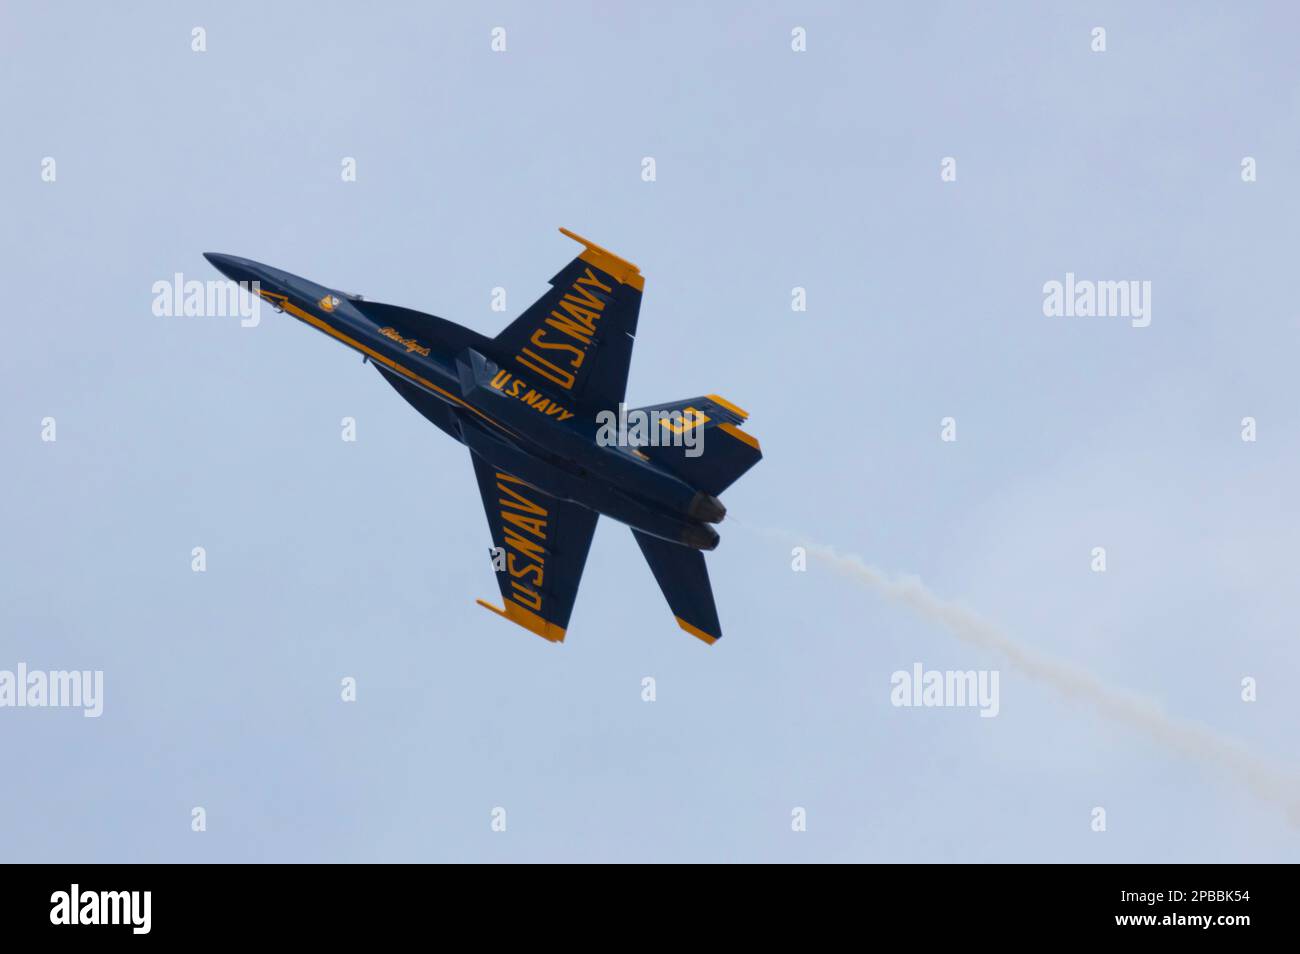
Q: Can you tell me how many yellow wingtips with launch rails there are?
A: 2